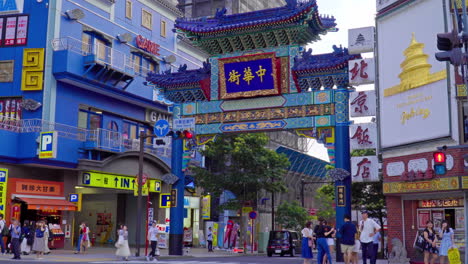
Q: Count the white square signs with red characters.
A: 4